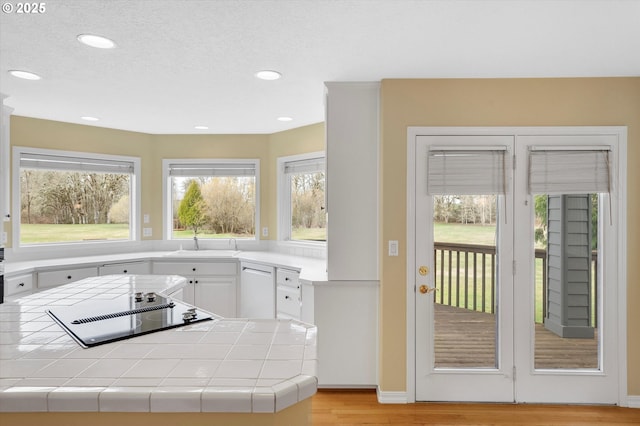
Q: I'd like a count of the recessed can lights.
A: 6